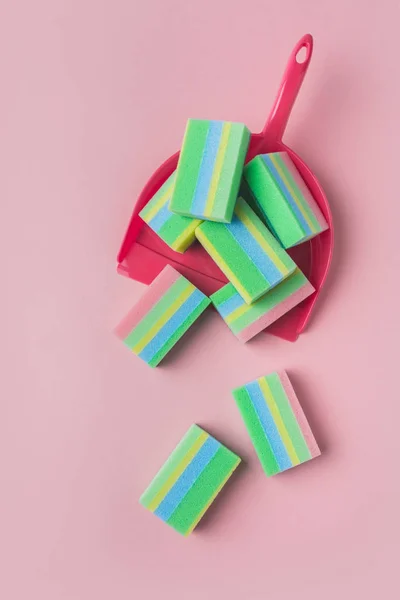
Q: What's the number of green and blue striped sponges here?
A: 8